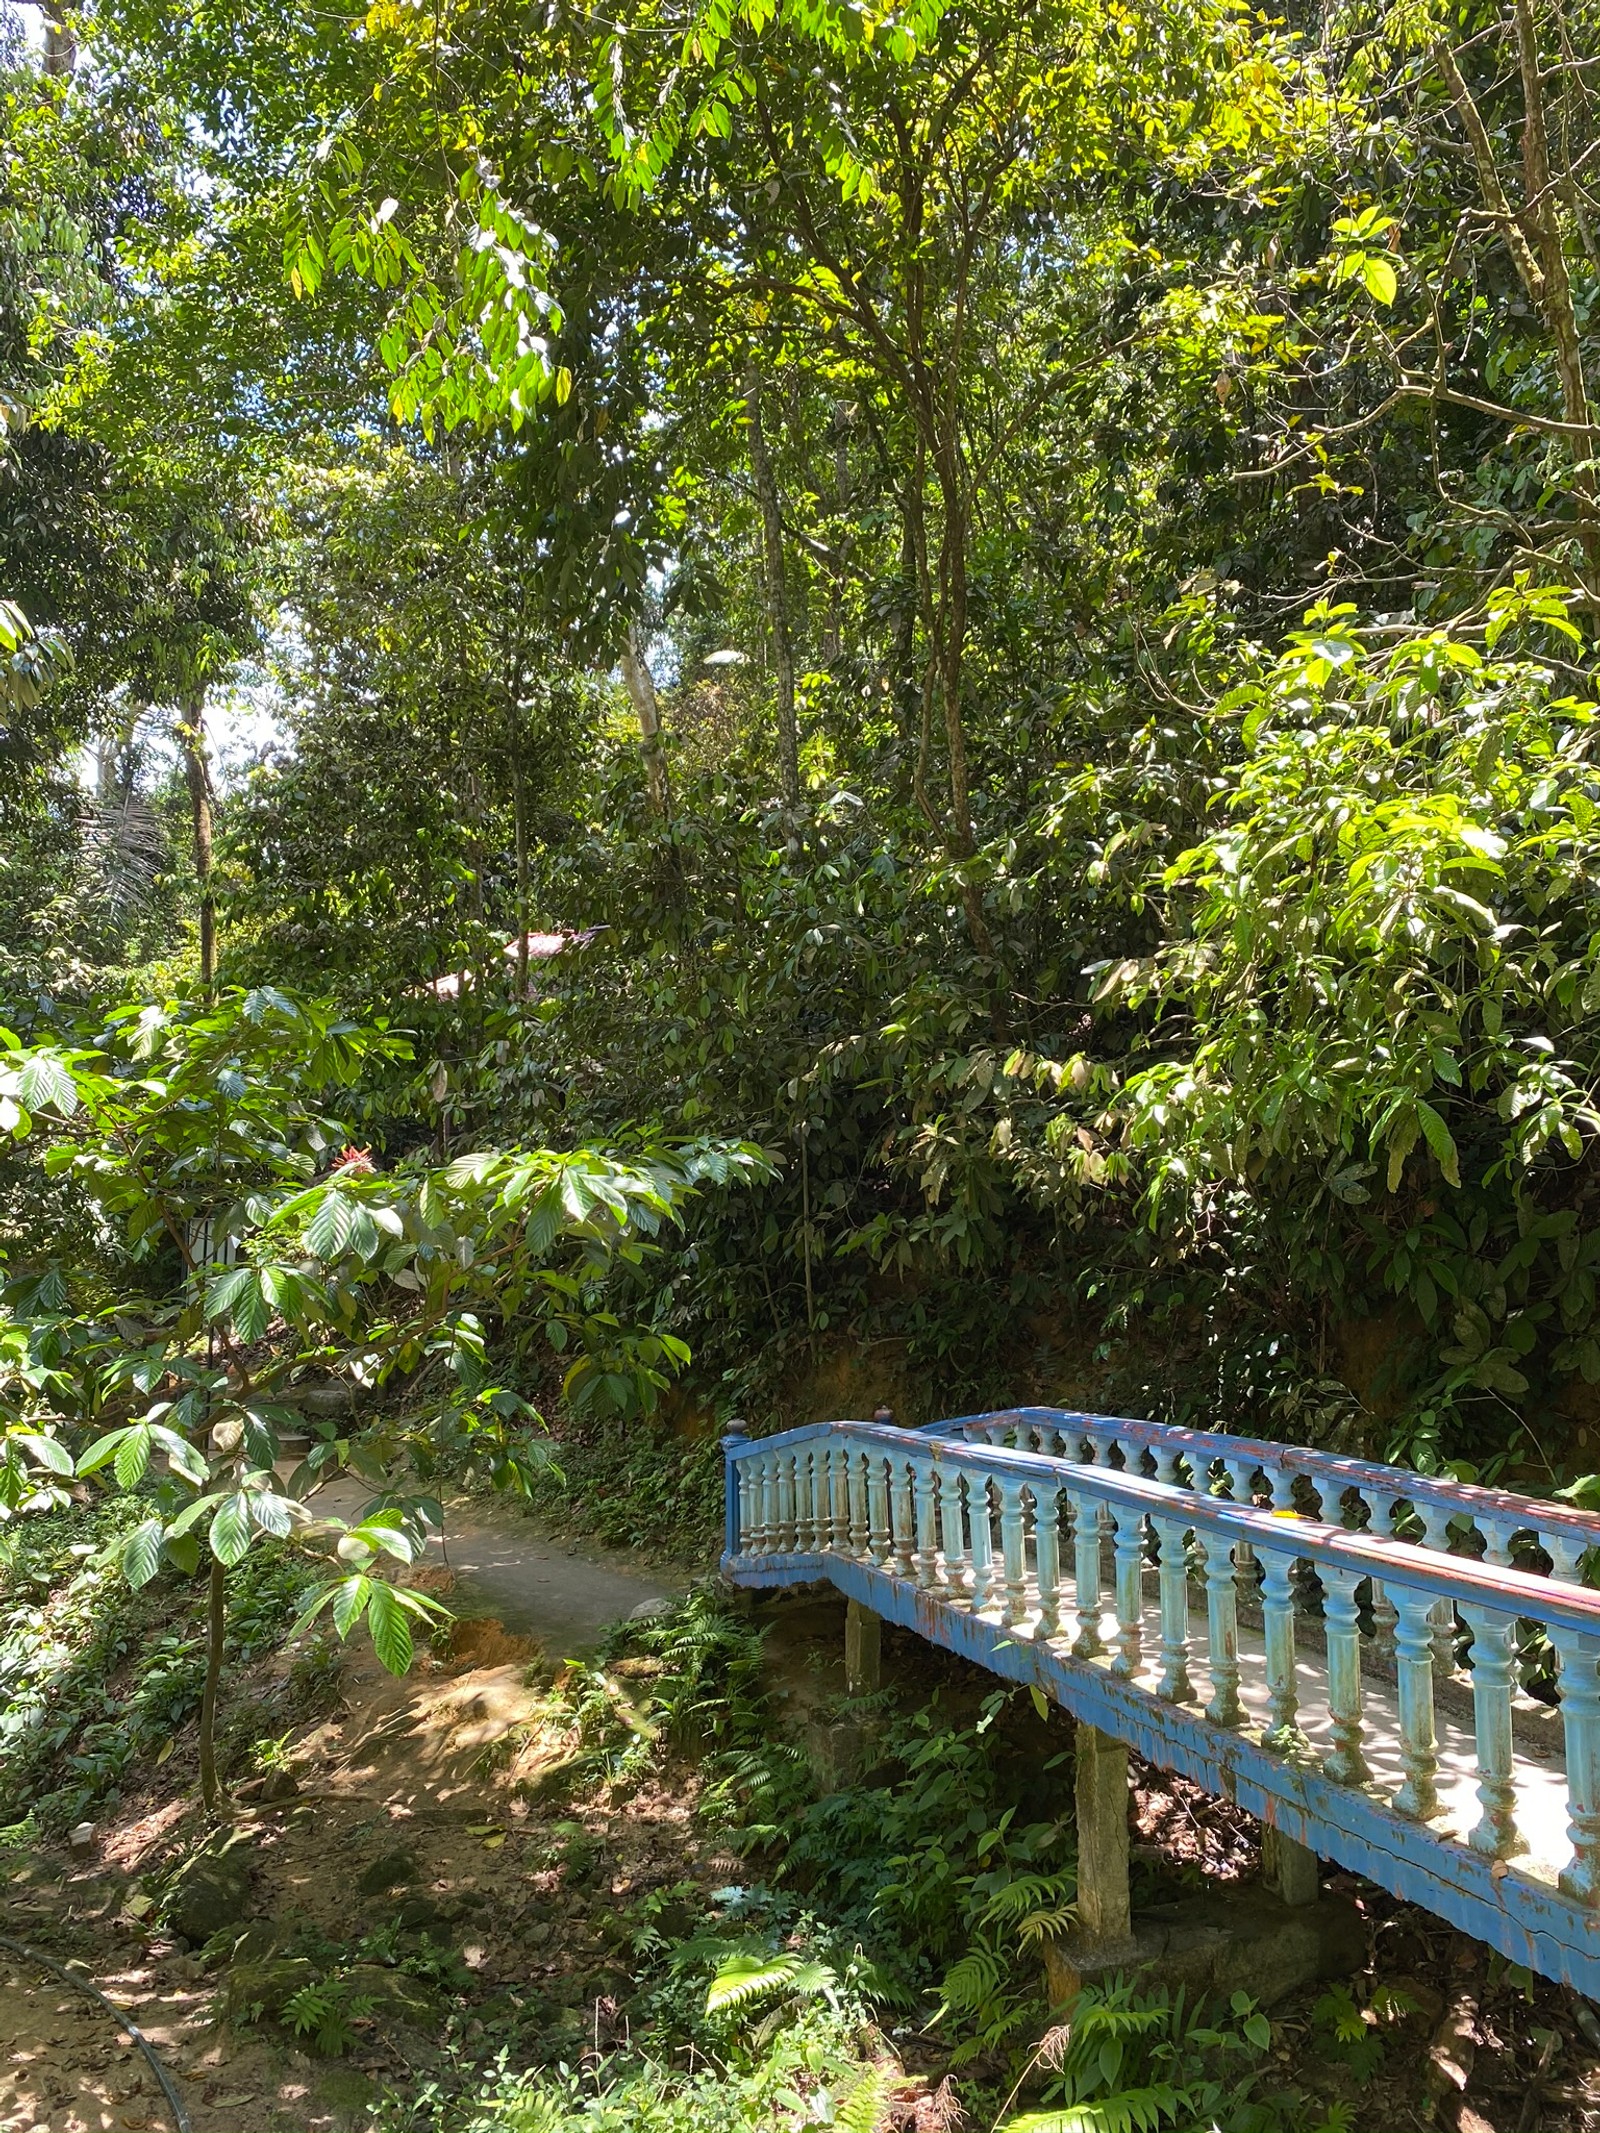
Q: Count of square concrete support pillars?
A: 3